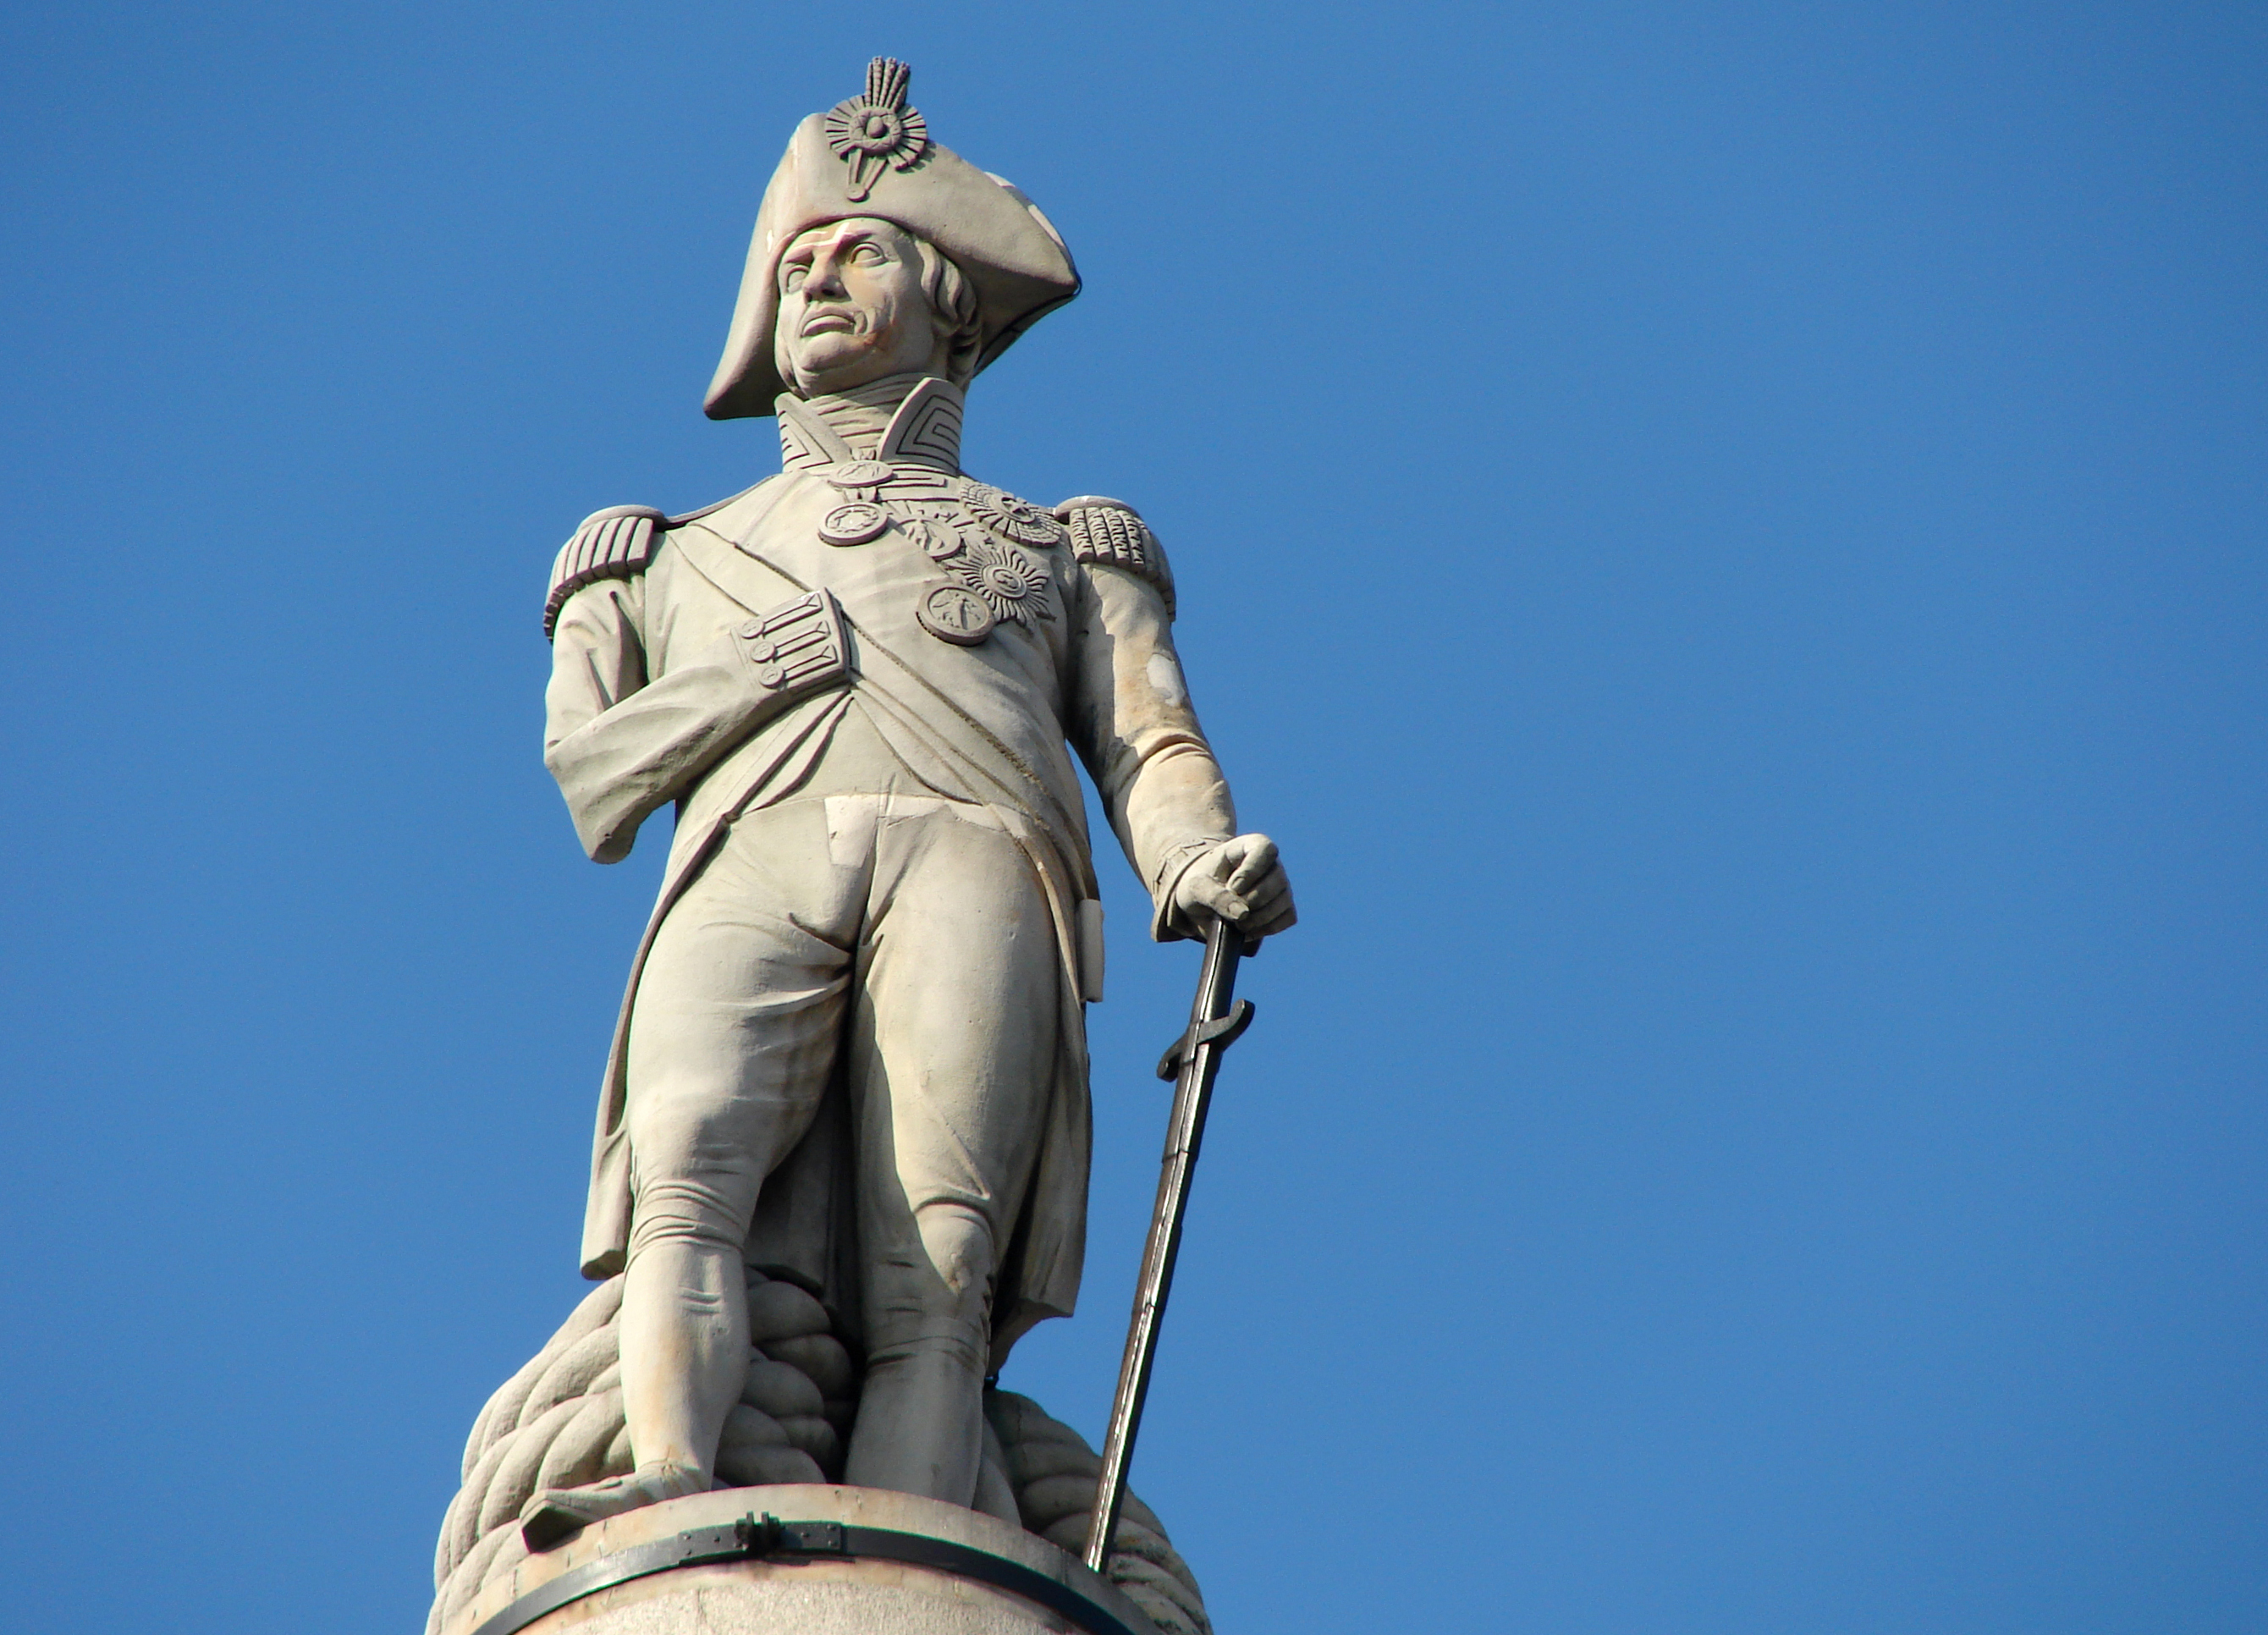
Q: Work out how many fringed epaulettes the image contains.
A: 2